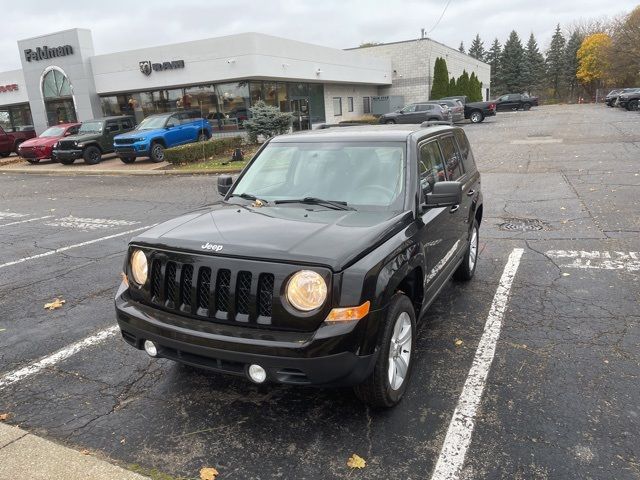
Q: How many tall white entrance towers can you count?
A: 1